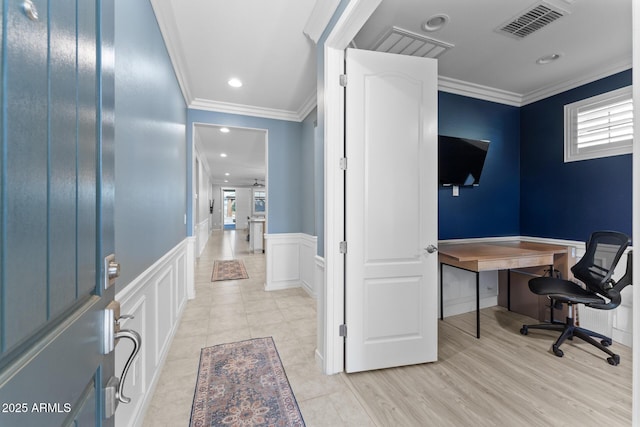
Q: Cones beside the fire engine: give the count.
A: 0